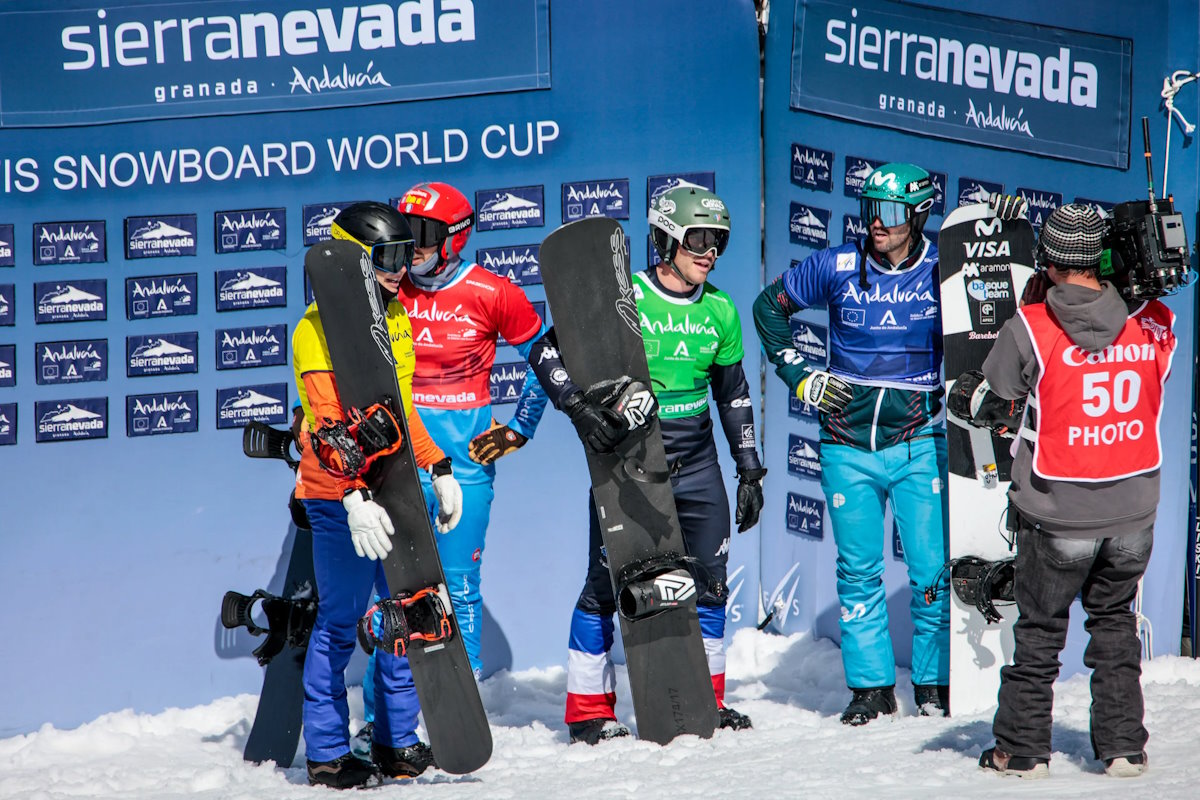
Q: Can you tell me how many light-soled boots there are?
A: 2